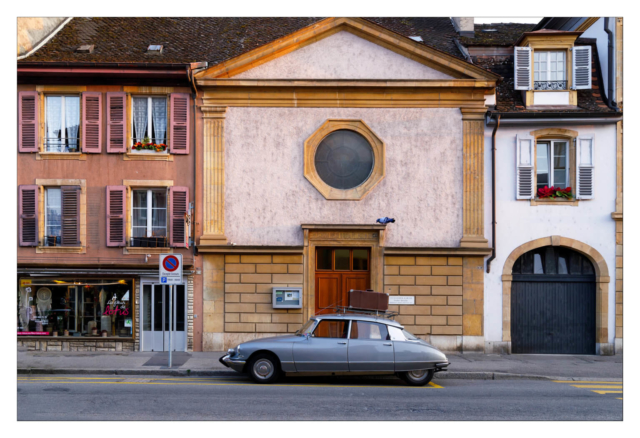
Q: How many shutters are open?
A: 11